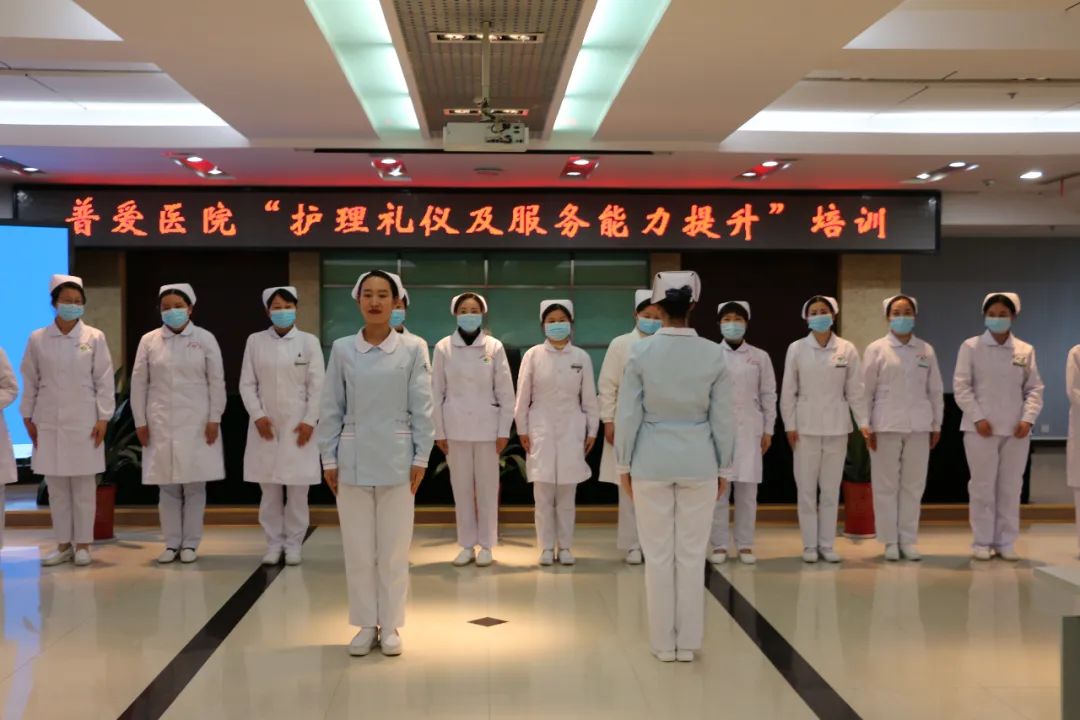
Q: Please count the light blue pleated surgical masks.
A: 11